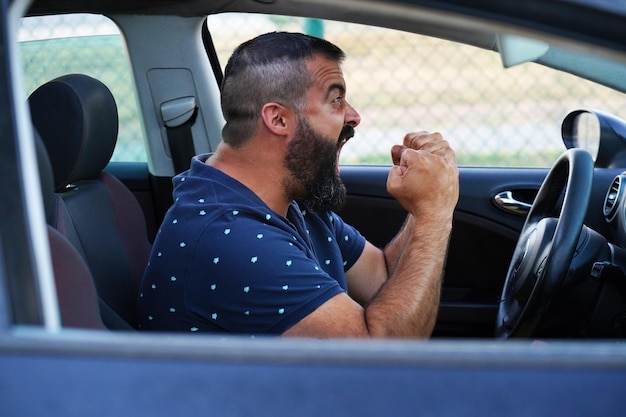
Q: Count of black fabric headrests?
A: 2